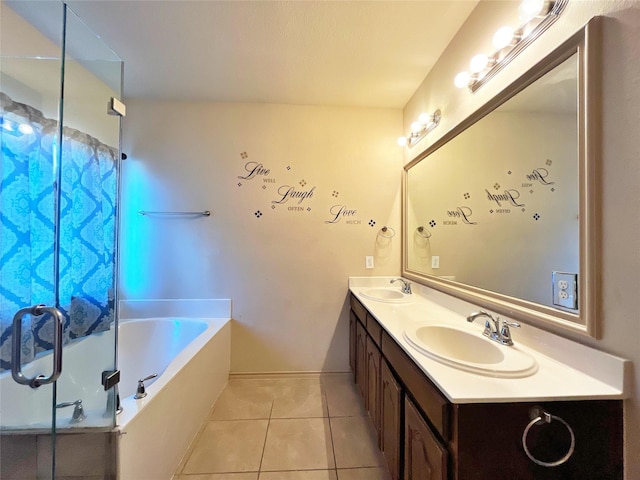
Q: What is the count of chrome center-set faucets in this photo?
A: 2